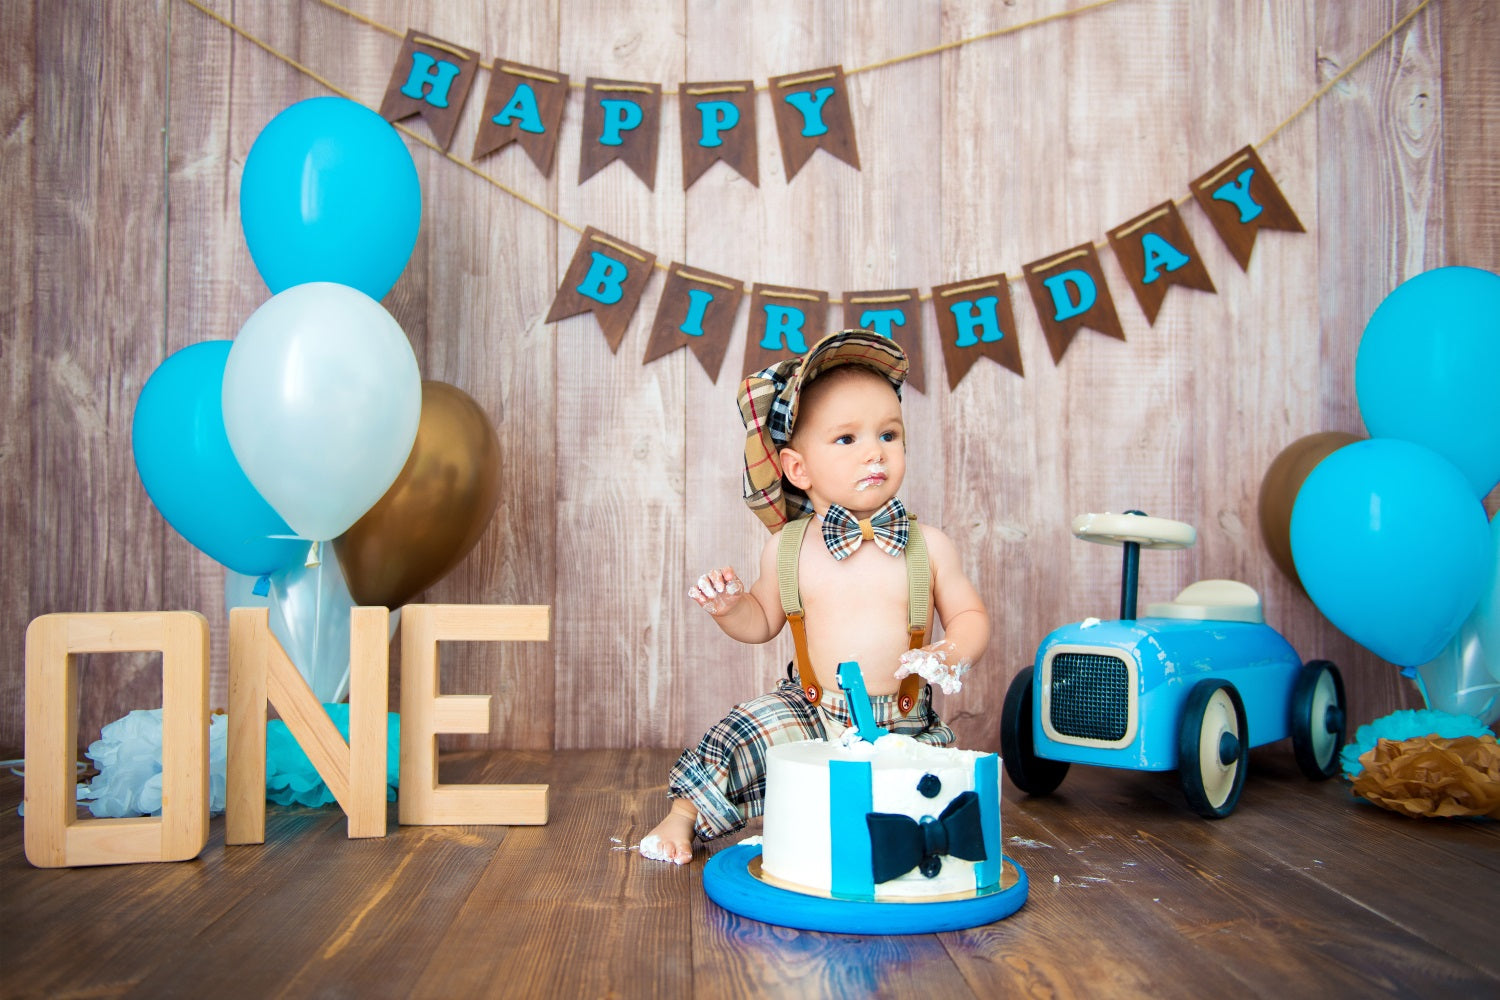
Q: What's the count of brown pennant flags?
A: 13